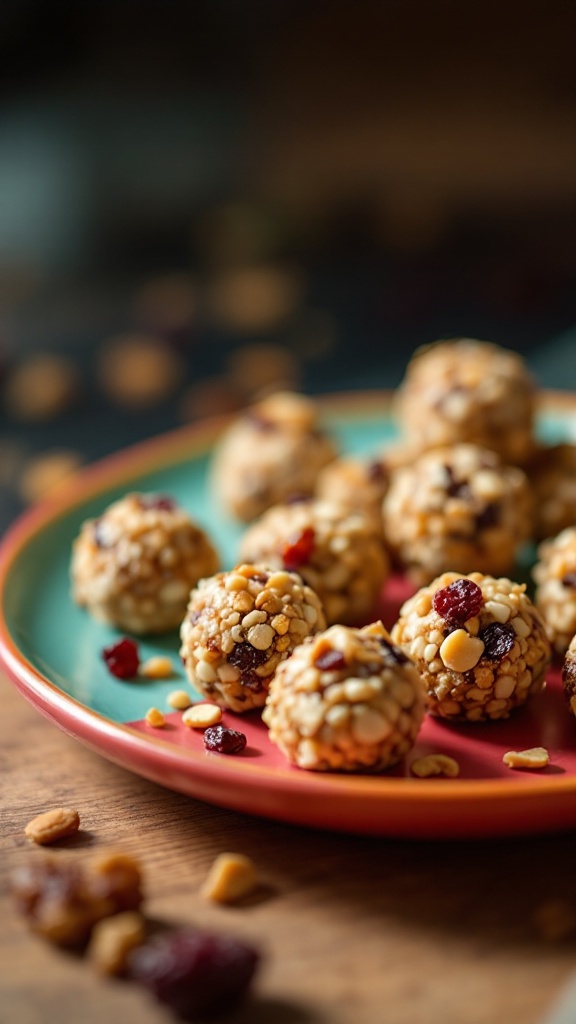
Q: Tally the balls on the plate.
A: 12